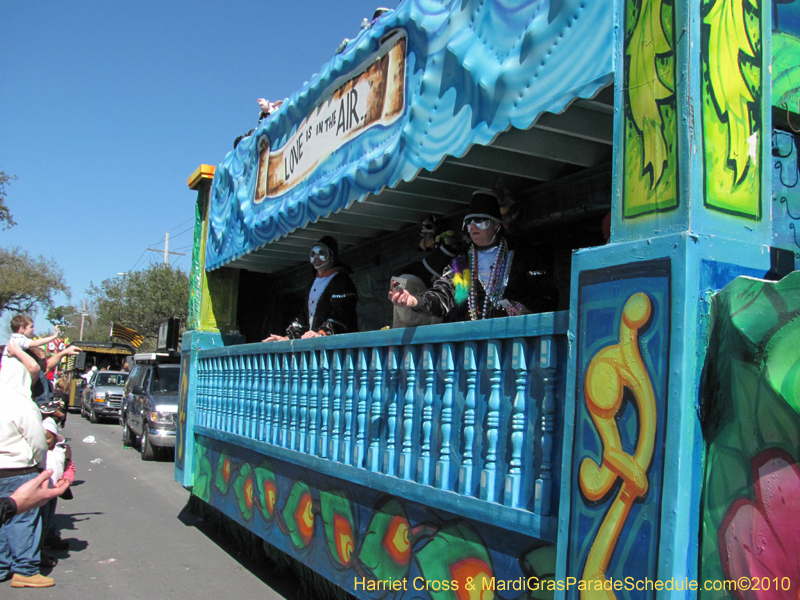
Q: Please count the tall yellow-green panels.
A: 2